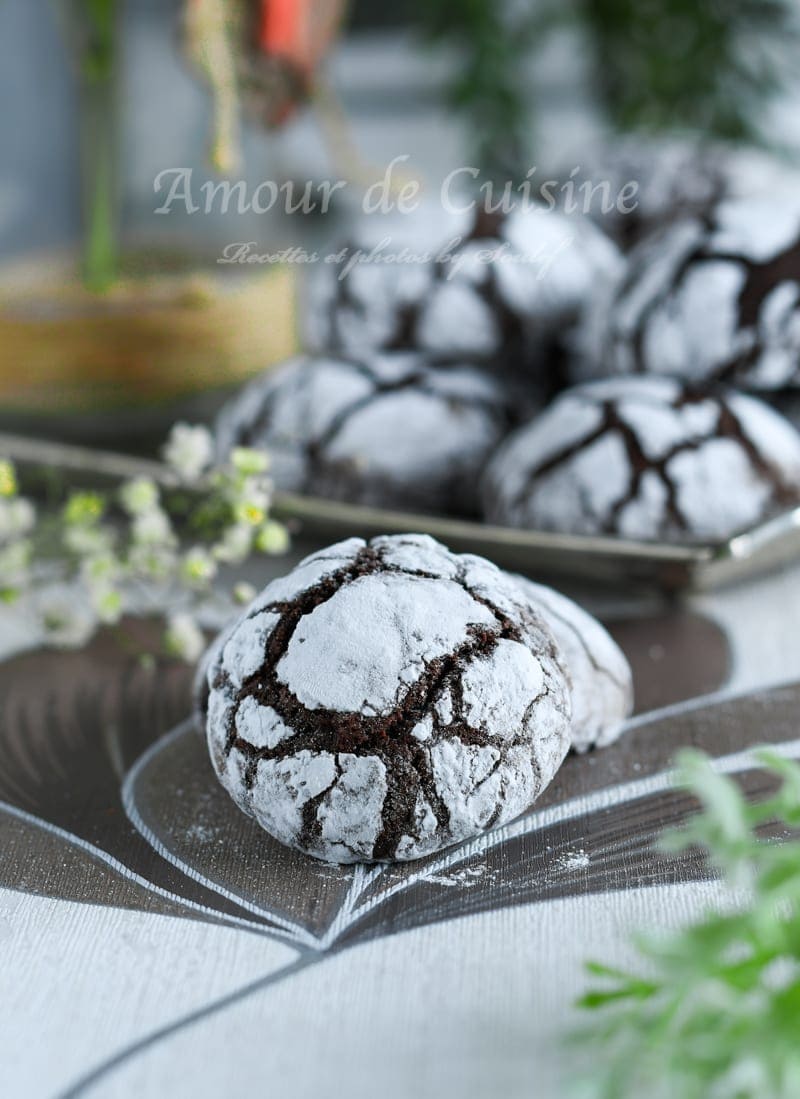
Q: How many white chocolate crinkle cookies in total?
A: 7